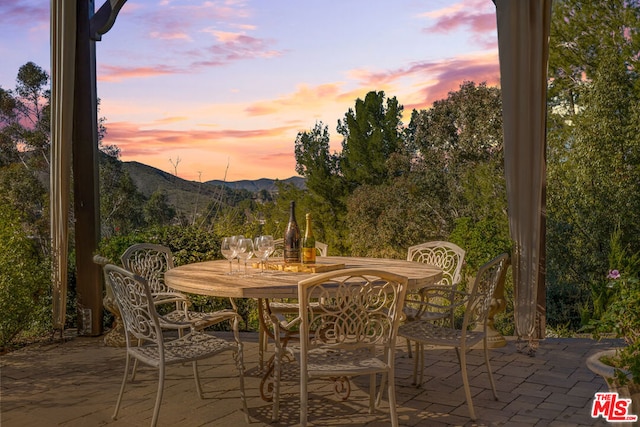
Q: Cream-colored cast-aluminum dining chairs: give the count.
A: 6